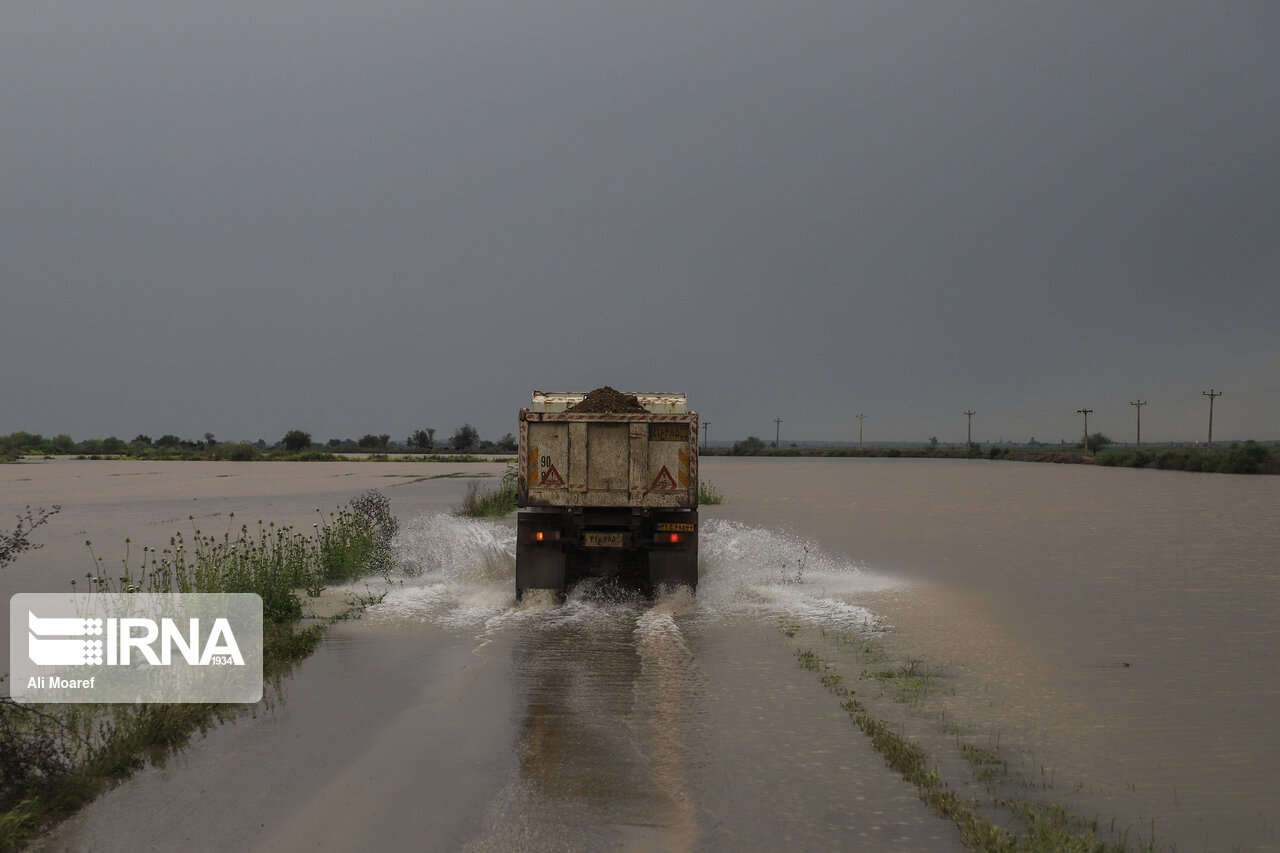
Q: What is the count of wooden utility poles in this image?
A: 7